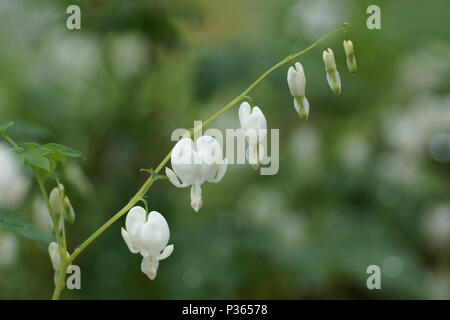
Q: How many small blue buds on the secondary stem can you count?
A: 0